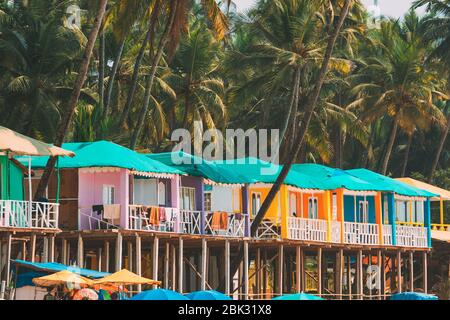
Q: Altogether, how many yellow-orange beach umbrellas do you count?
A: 2